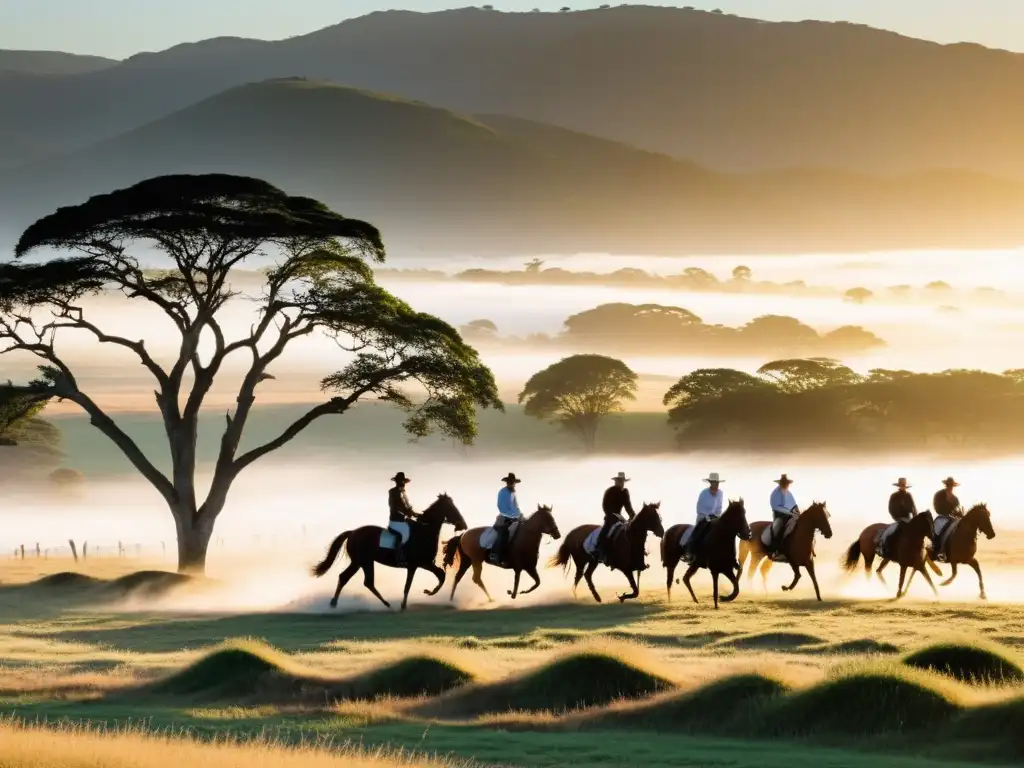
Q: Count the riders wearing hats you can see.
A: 7